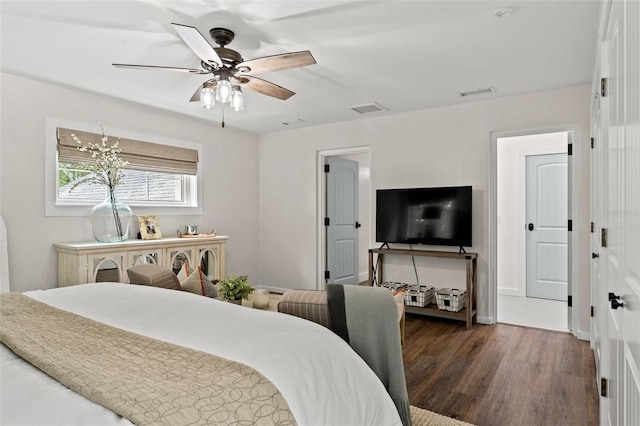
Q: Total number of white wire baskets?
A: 3